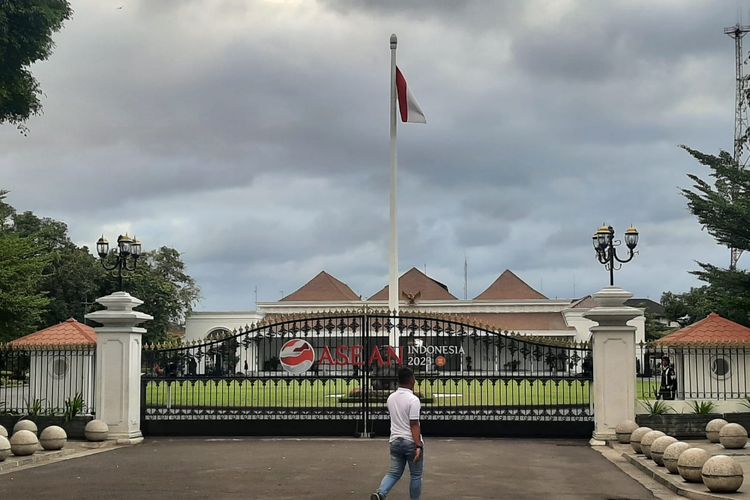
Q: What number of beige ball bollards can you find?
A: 15